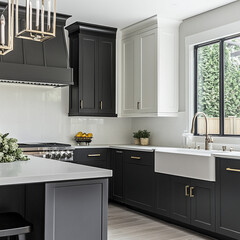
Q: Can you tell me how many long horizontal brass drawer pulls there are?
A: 3